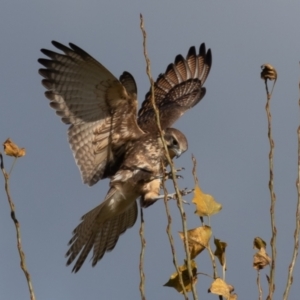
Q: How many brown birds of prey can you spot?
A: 1